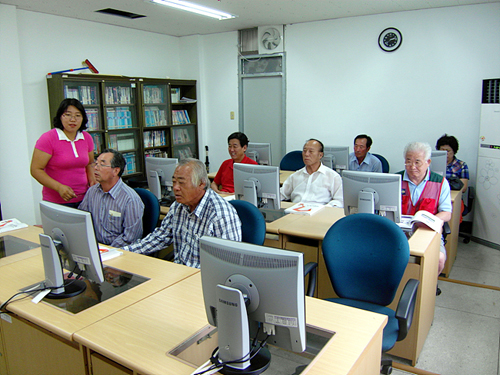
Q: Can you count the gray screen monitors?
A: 8